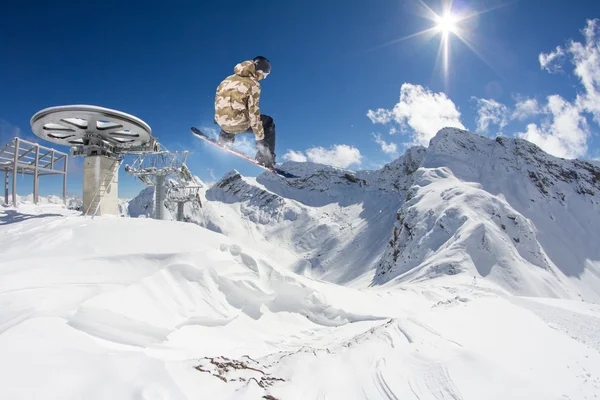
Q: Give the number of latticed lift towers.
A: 2